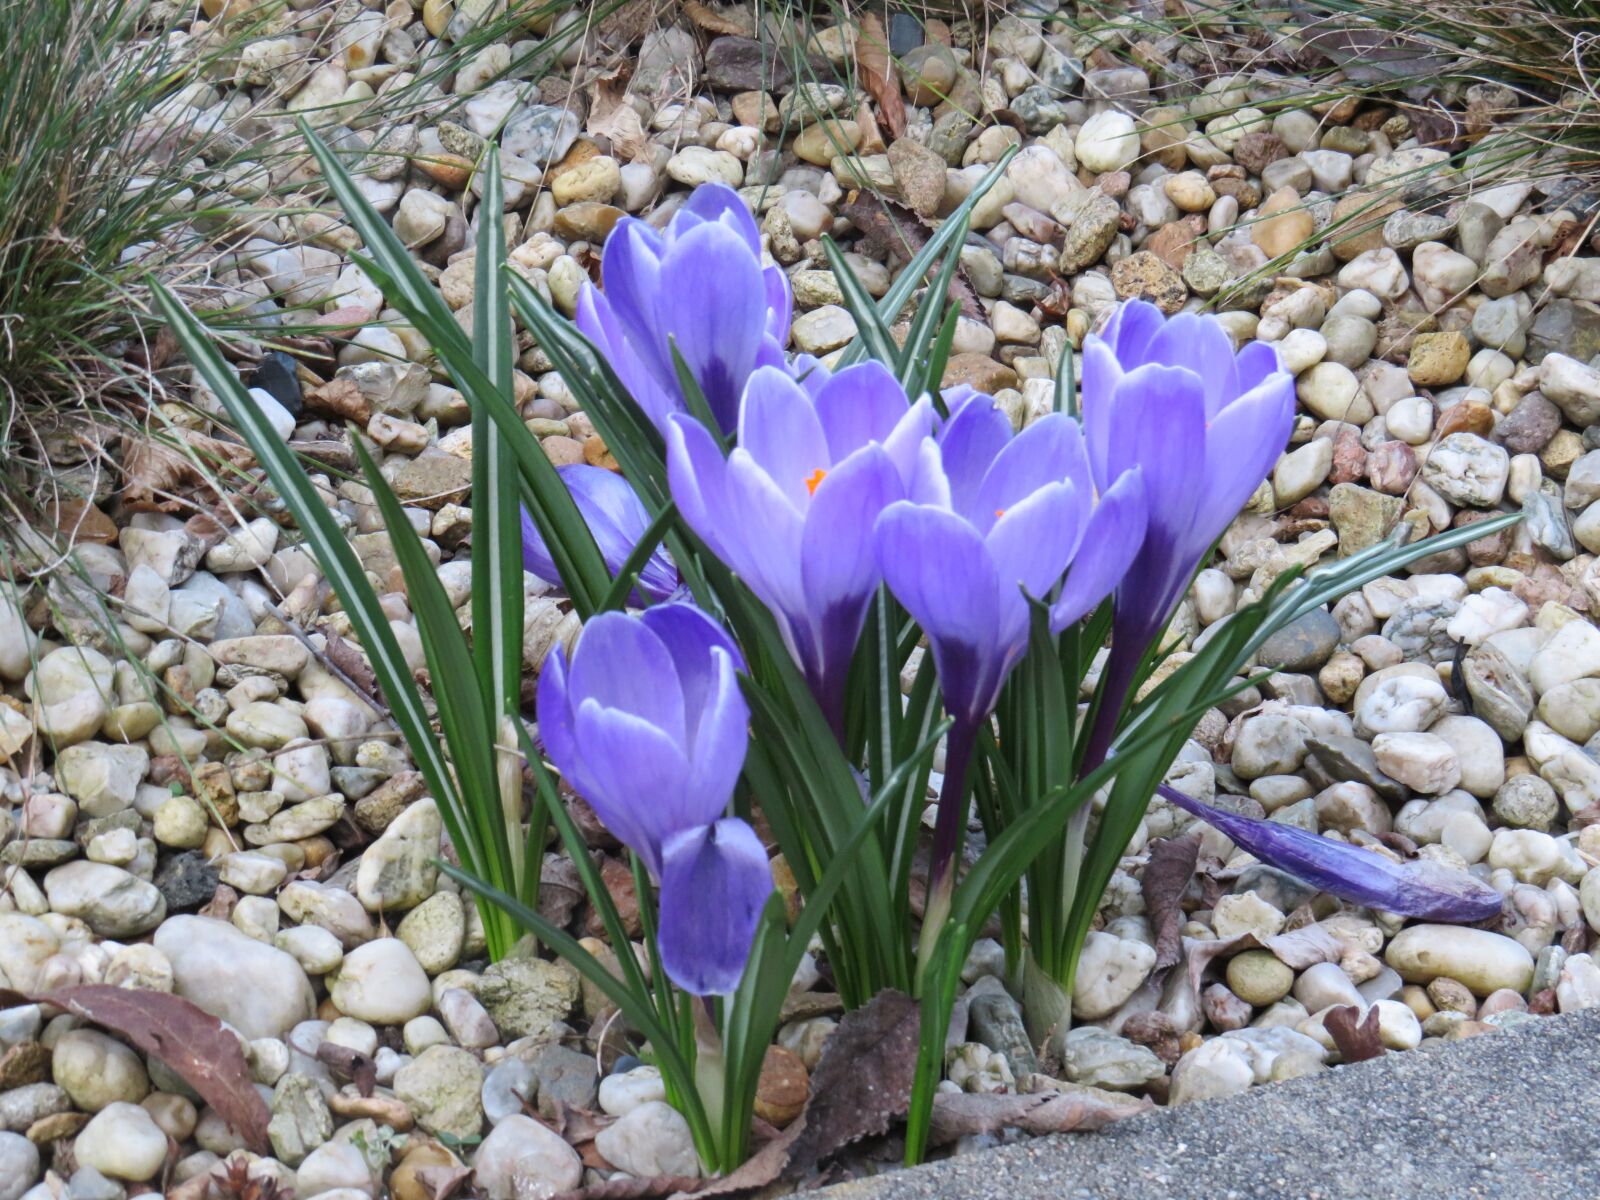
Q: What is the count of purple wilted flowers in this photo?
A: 1